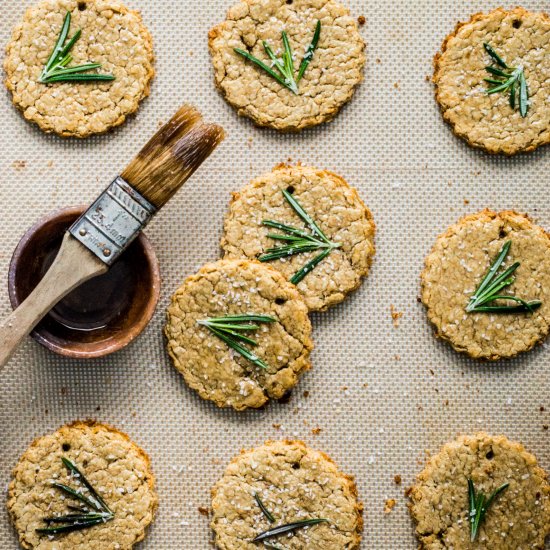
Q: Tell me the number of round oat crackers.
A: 9